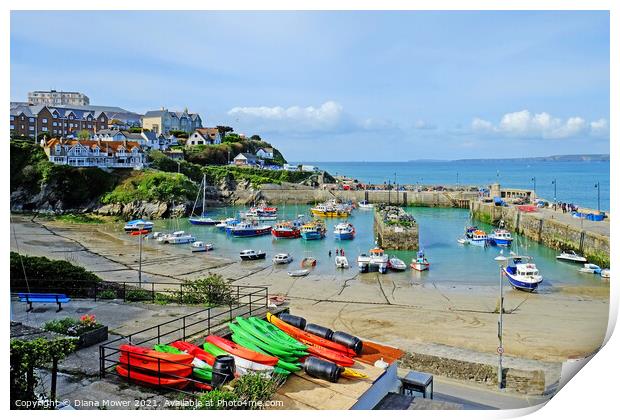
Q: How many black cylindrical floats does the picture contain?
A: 5